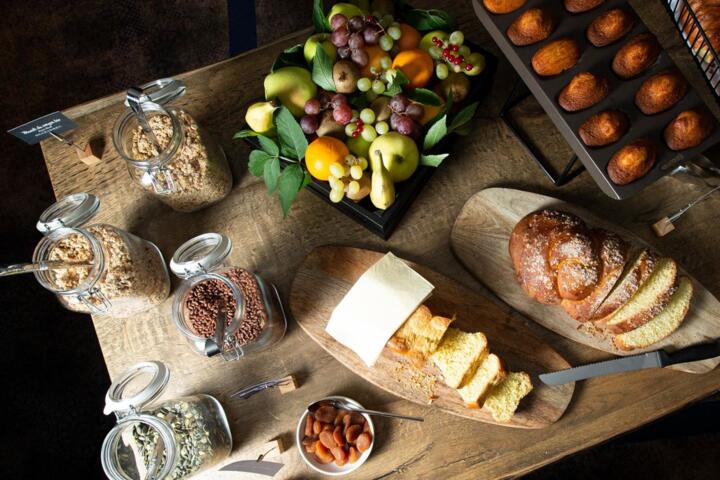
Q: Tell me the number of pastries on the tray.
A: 11